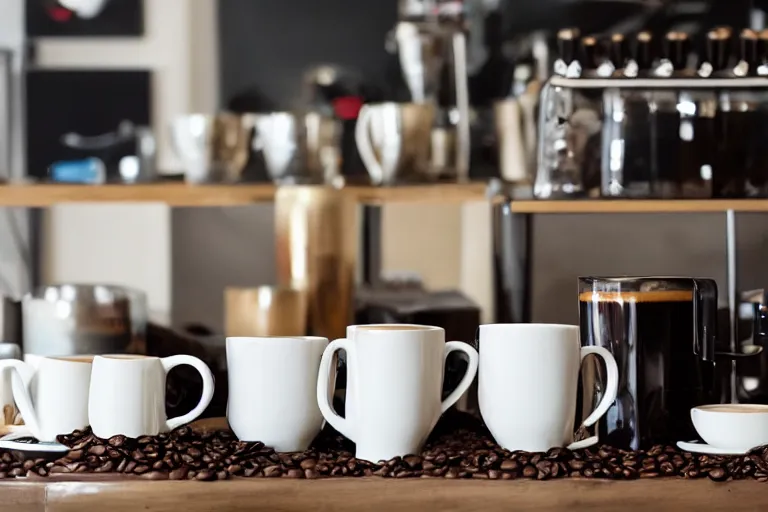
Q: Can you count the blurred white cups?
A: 3